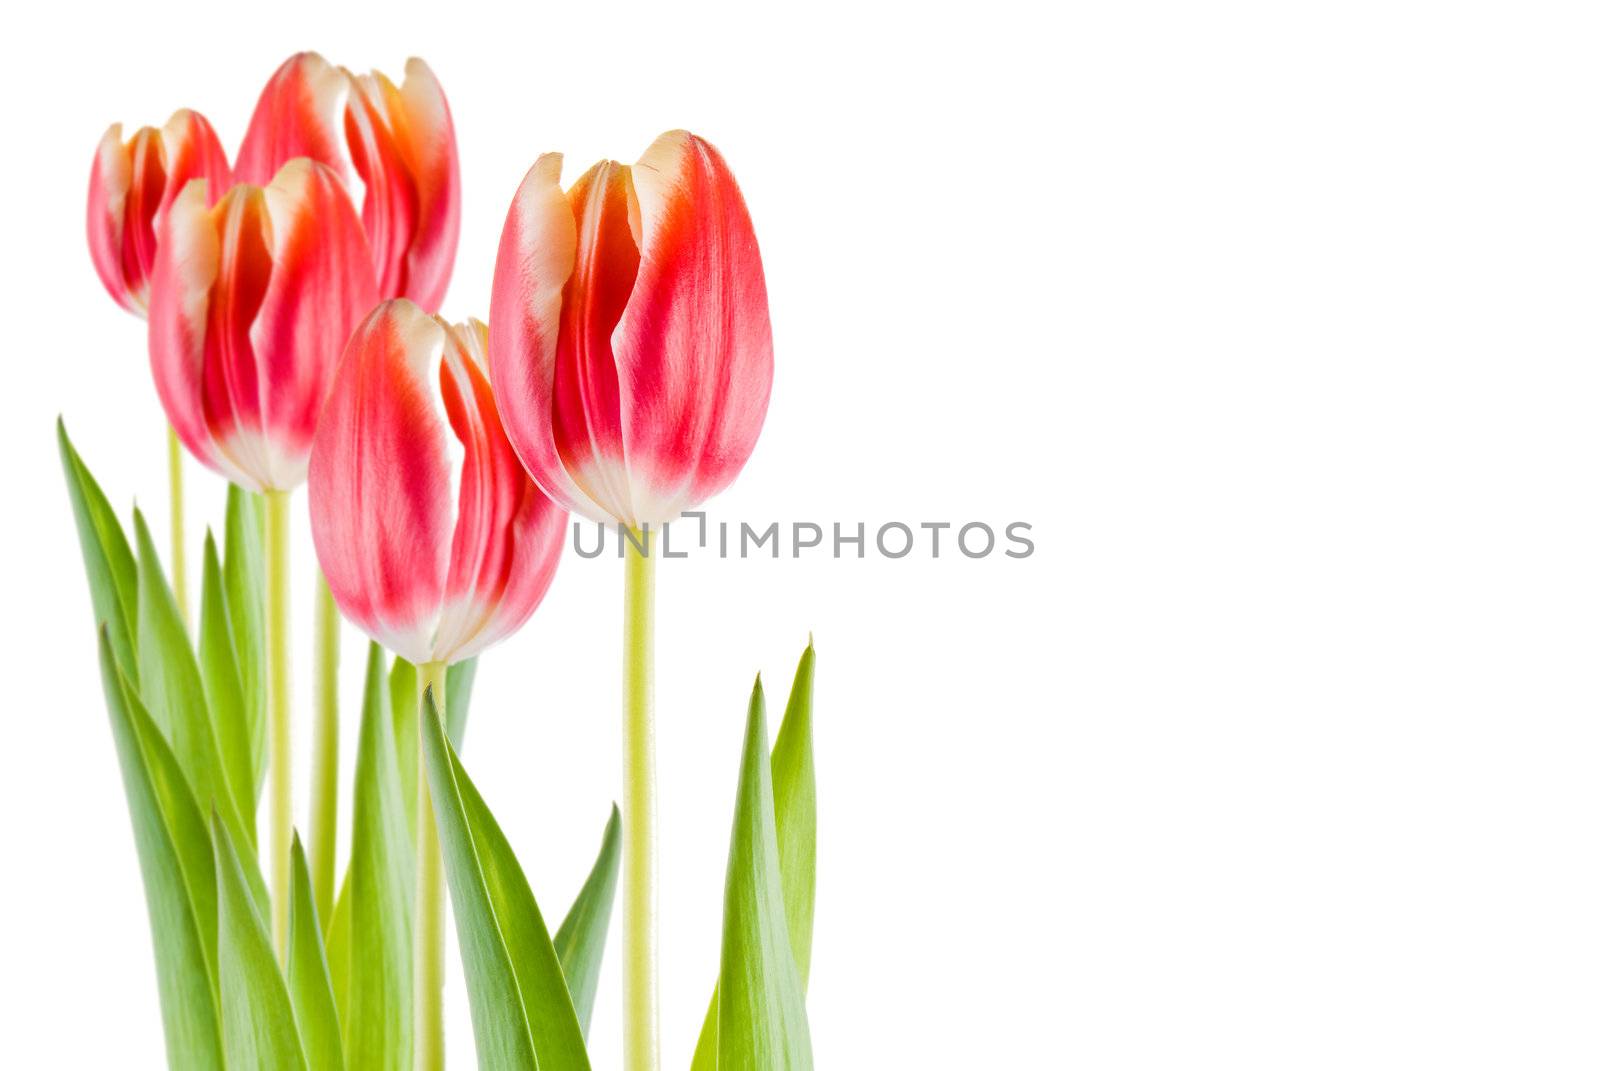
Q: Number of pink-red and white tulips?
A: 5